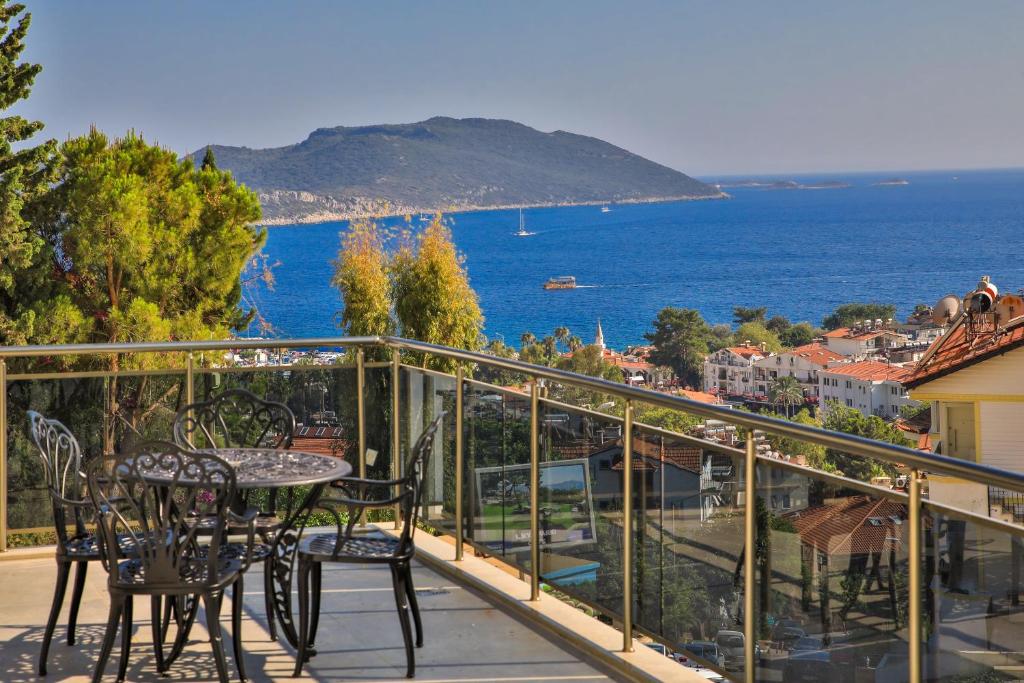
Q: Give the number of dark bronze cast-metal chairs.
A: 4